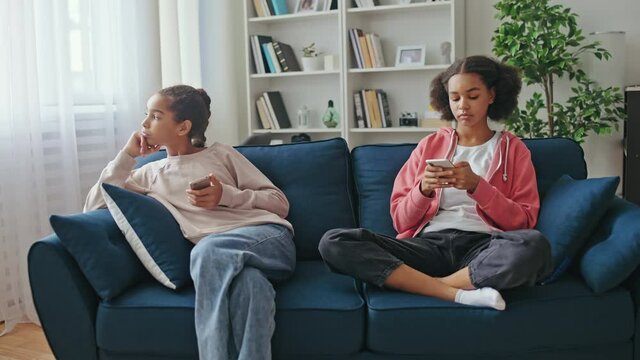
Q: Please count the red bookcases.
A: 0